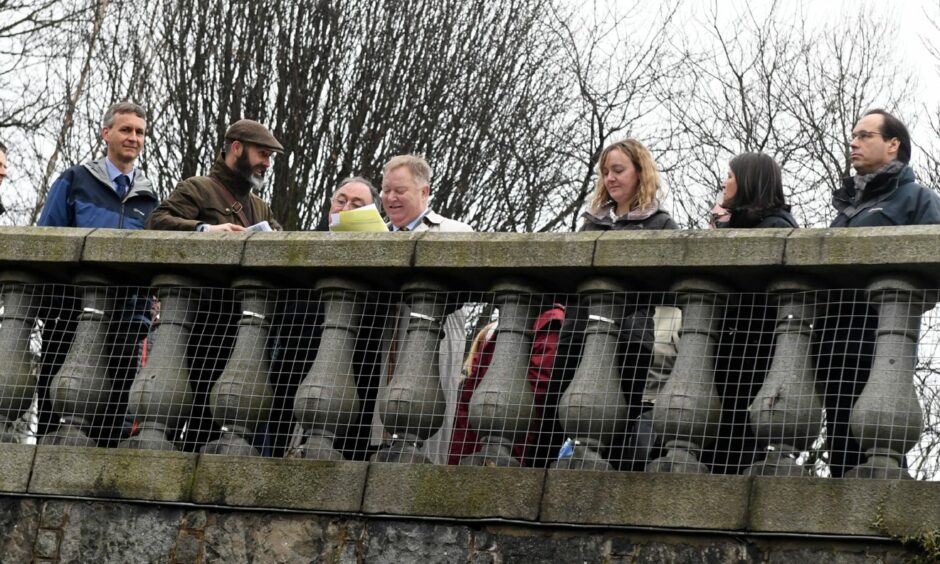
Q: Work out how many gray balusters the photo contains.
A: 11